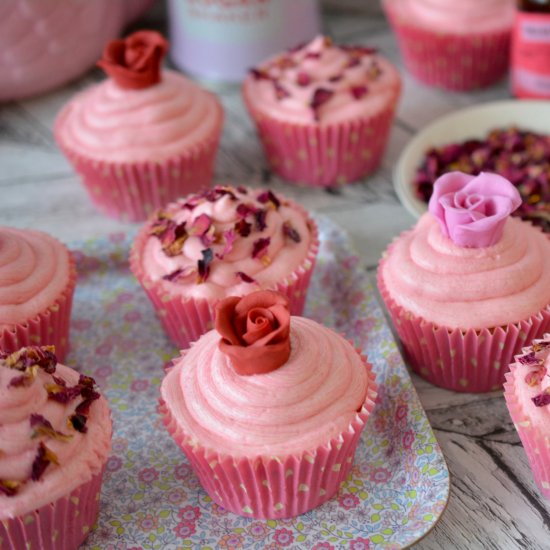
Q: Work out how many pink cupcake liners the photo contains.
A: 9